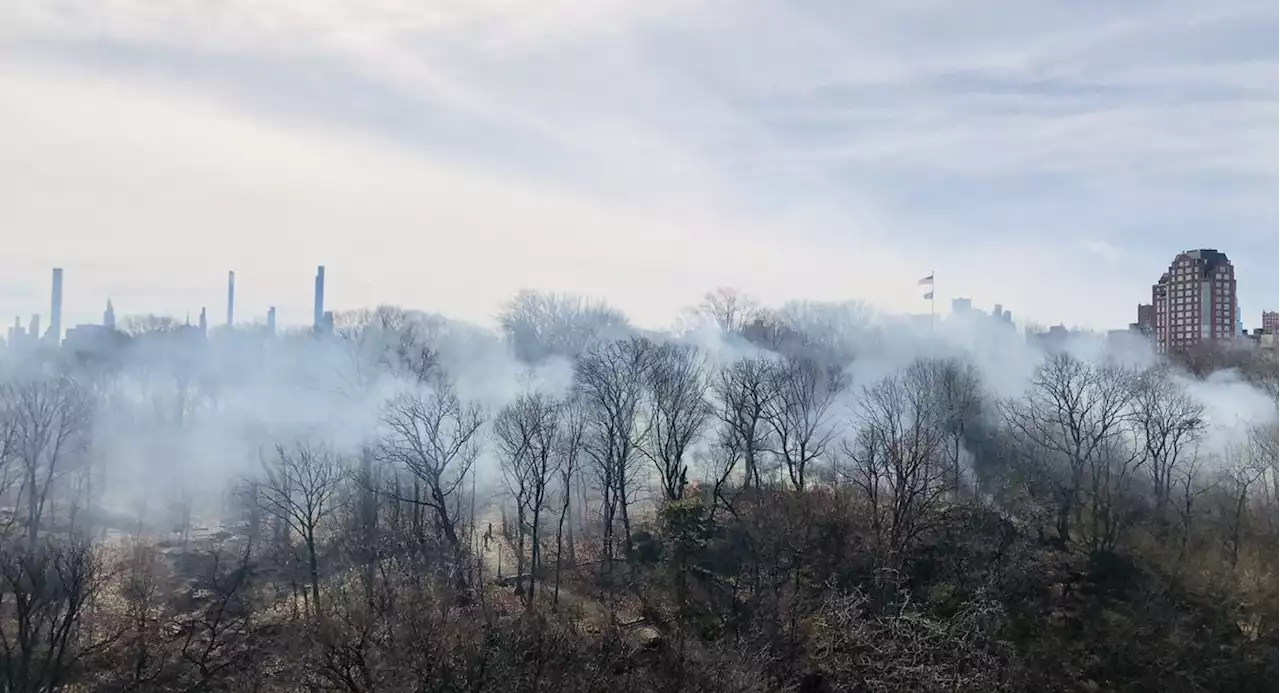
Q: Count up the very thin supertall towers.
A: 3